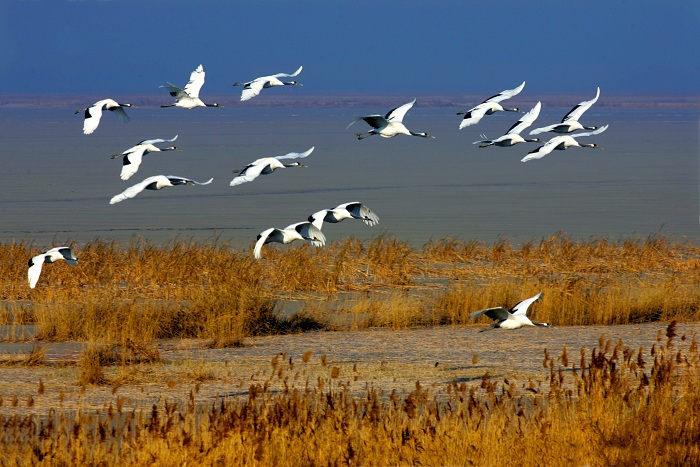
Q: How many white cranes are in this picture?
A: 15